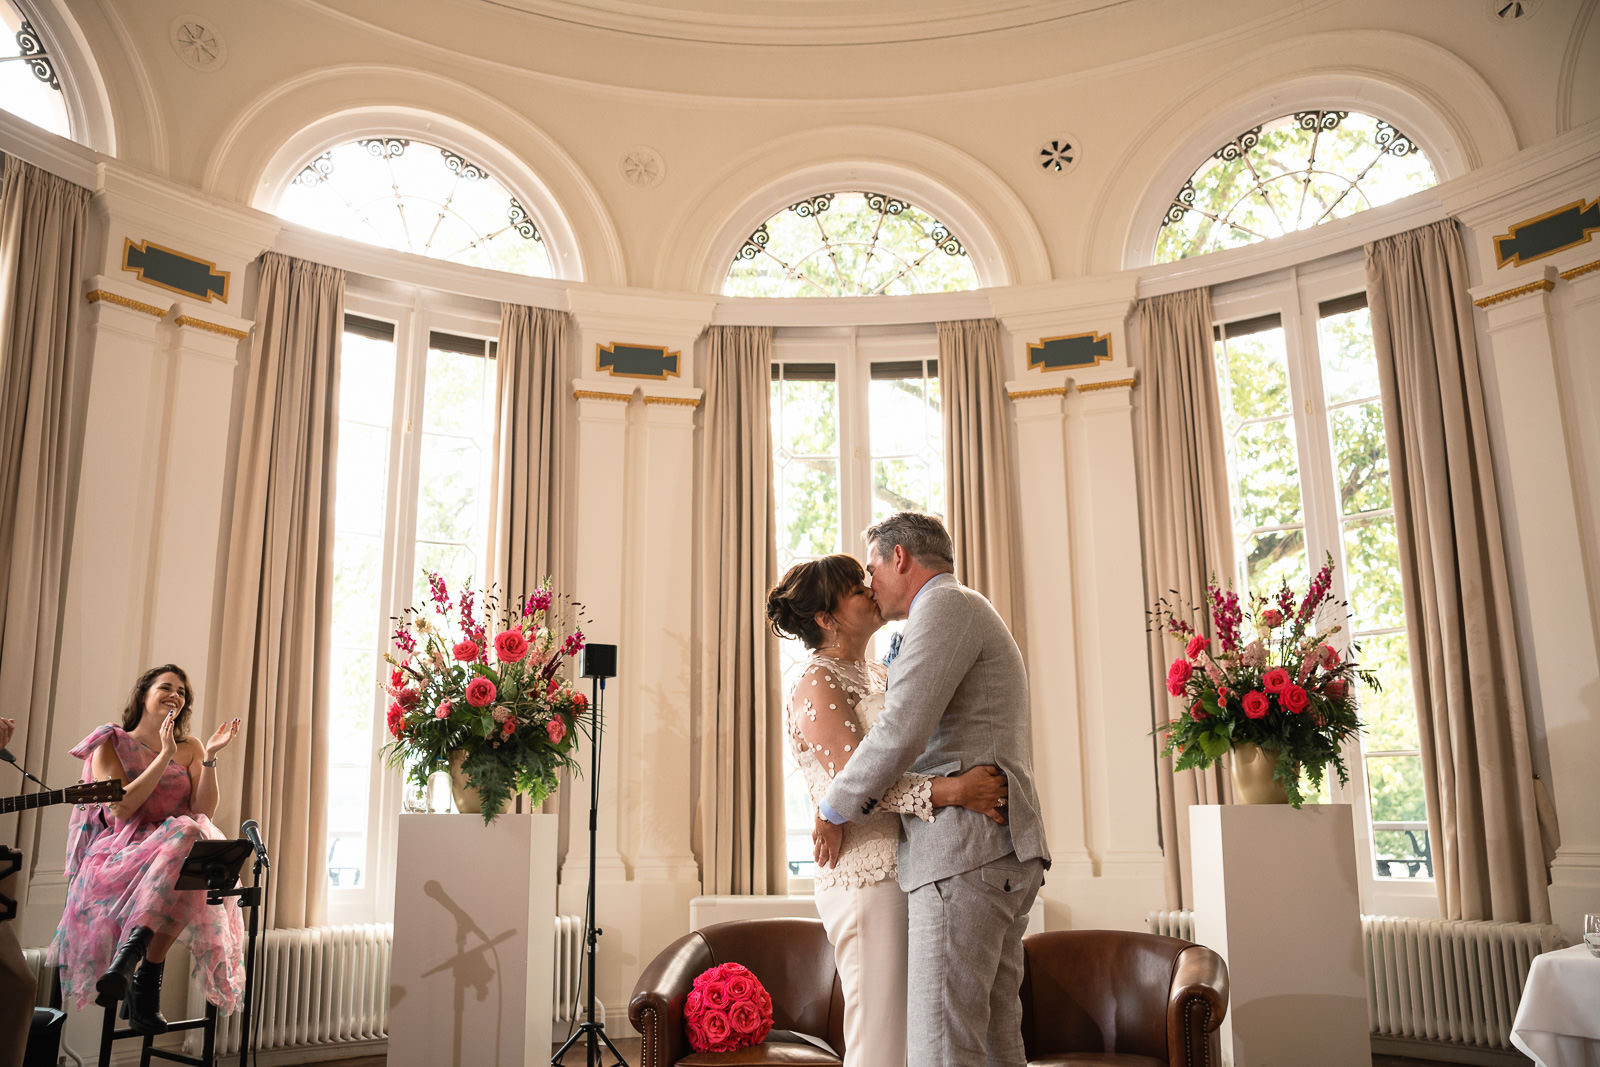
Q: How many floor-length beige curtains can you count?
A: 7